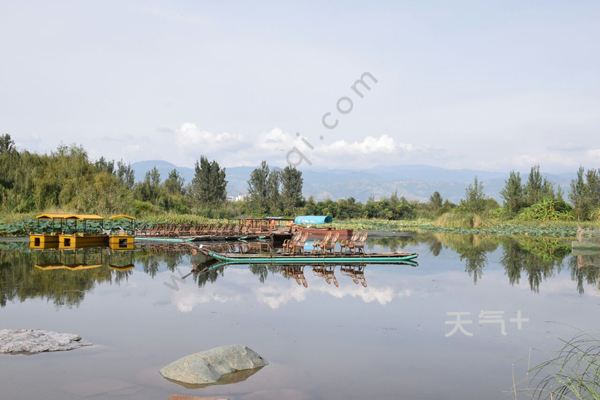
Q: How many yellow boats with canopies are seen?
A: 3